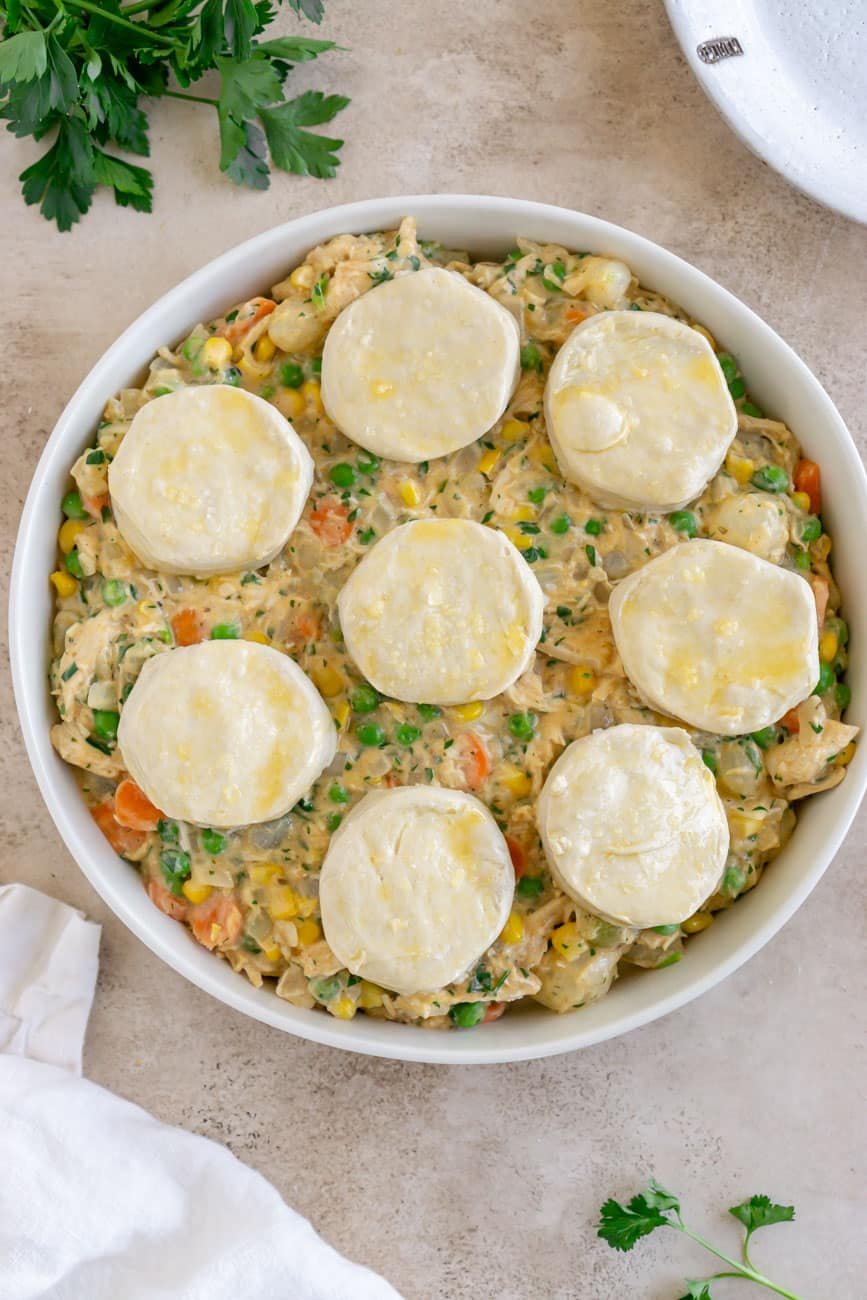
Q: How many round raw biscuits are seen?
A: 8